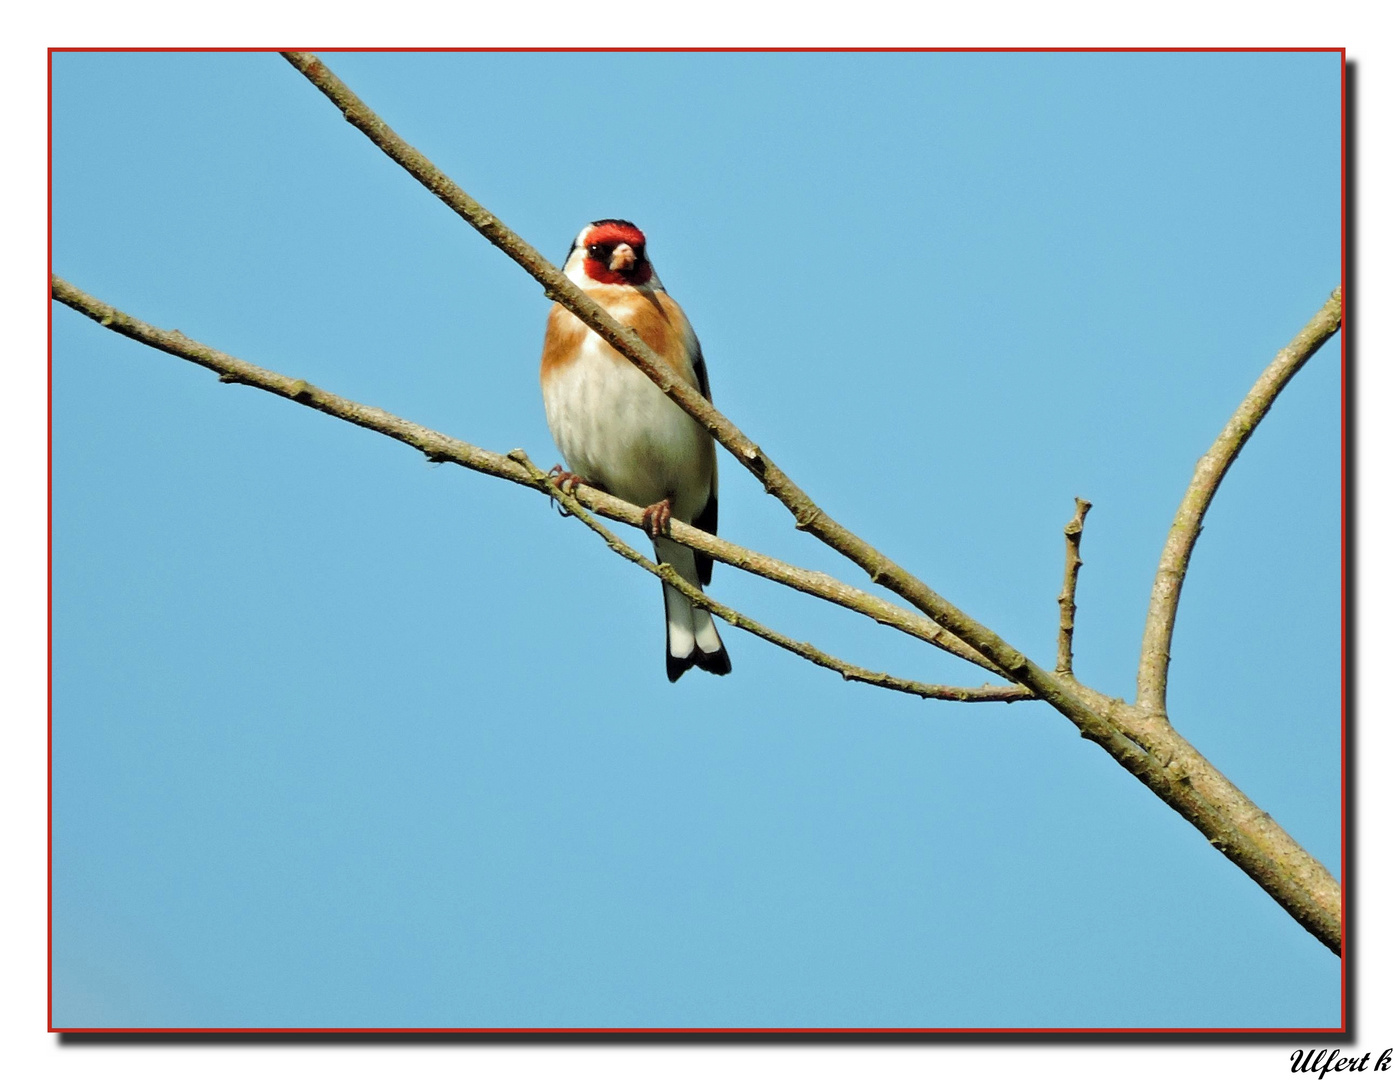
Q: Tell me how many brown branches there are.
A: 5